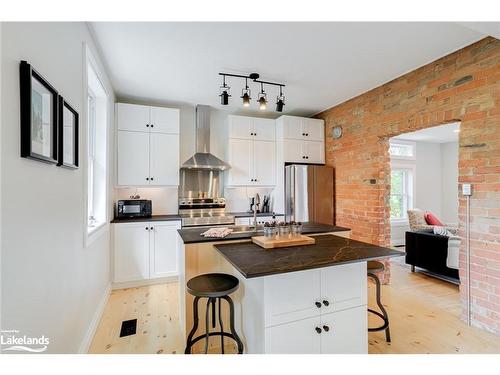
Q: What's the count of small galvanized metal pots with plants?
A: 3